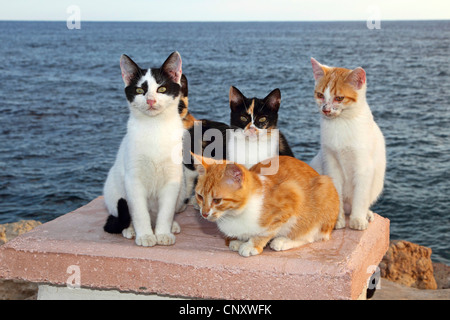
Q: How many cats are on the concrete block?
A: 5